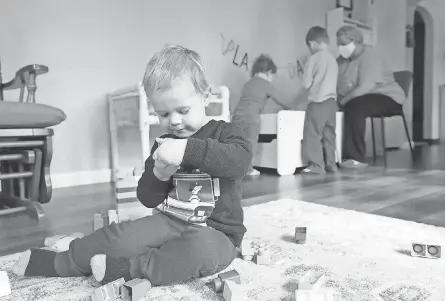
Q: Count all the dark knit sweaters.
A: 1